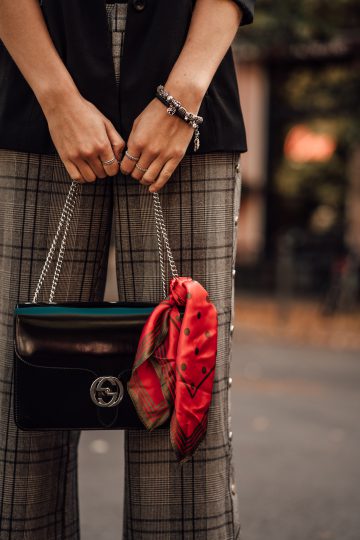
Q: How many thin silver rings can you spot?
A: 3